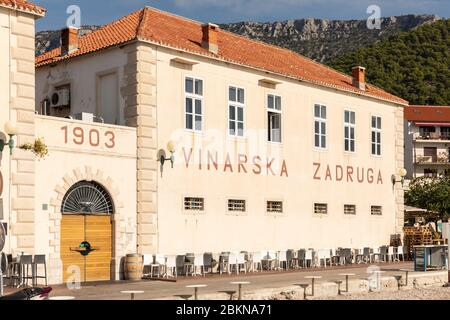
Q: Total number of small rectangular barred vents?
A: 6